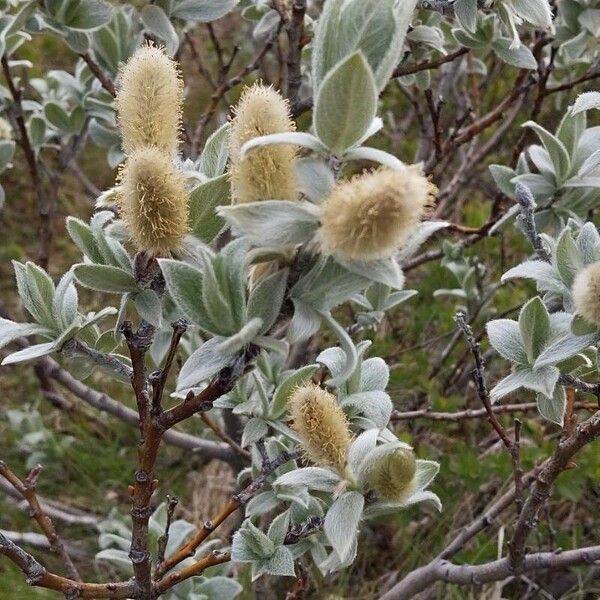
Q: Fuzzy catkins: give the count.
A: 7